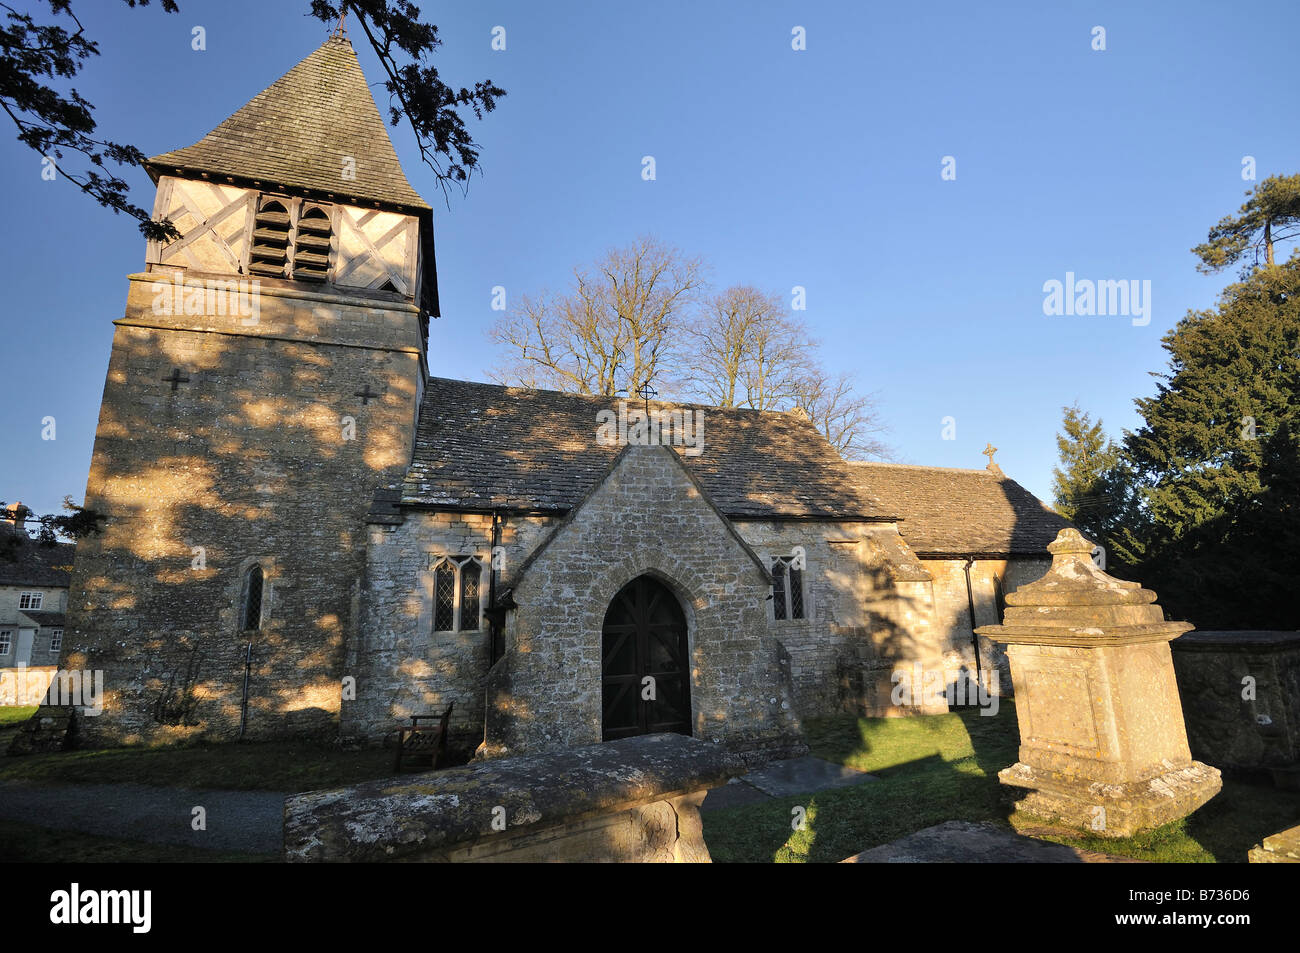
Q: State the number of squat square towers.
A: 1